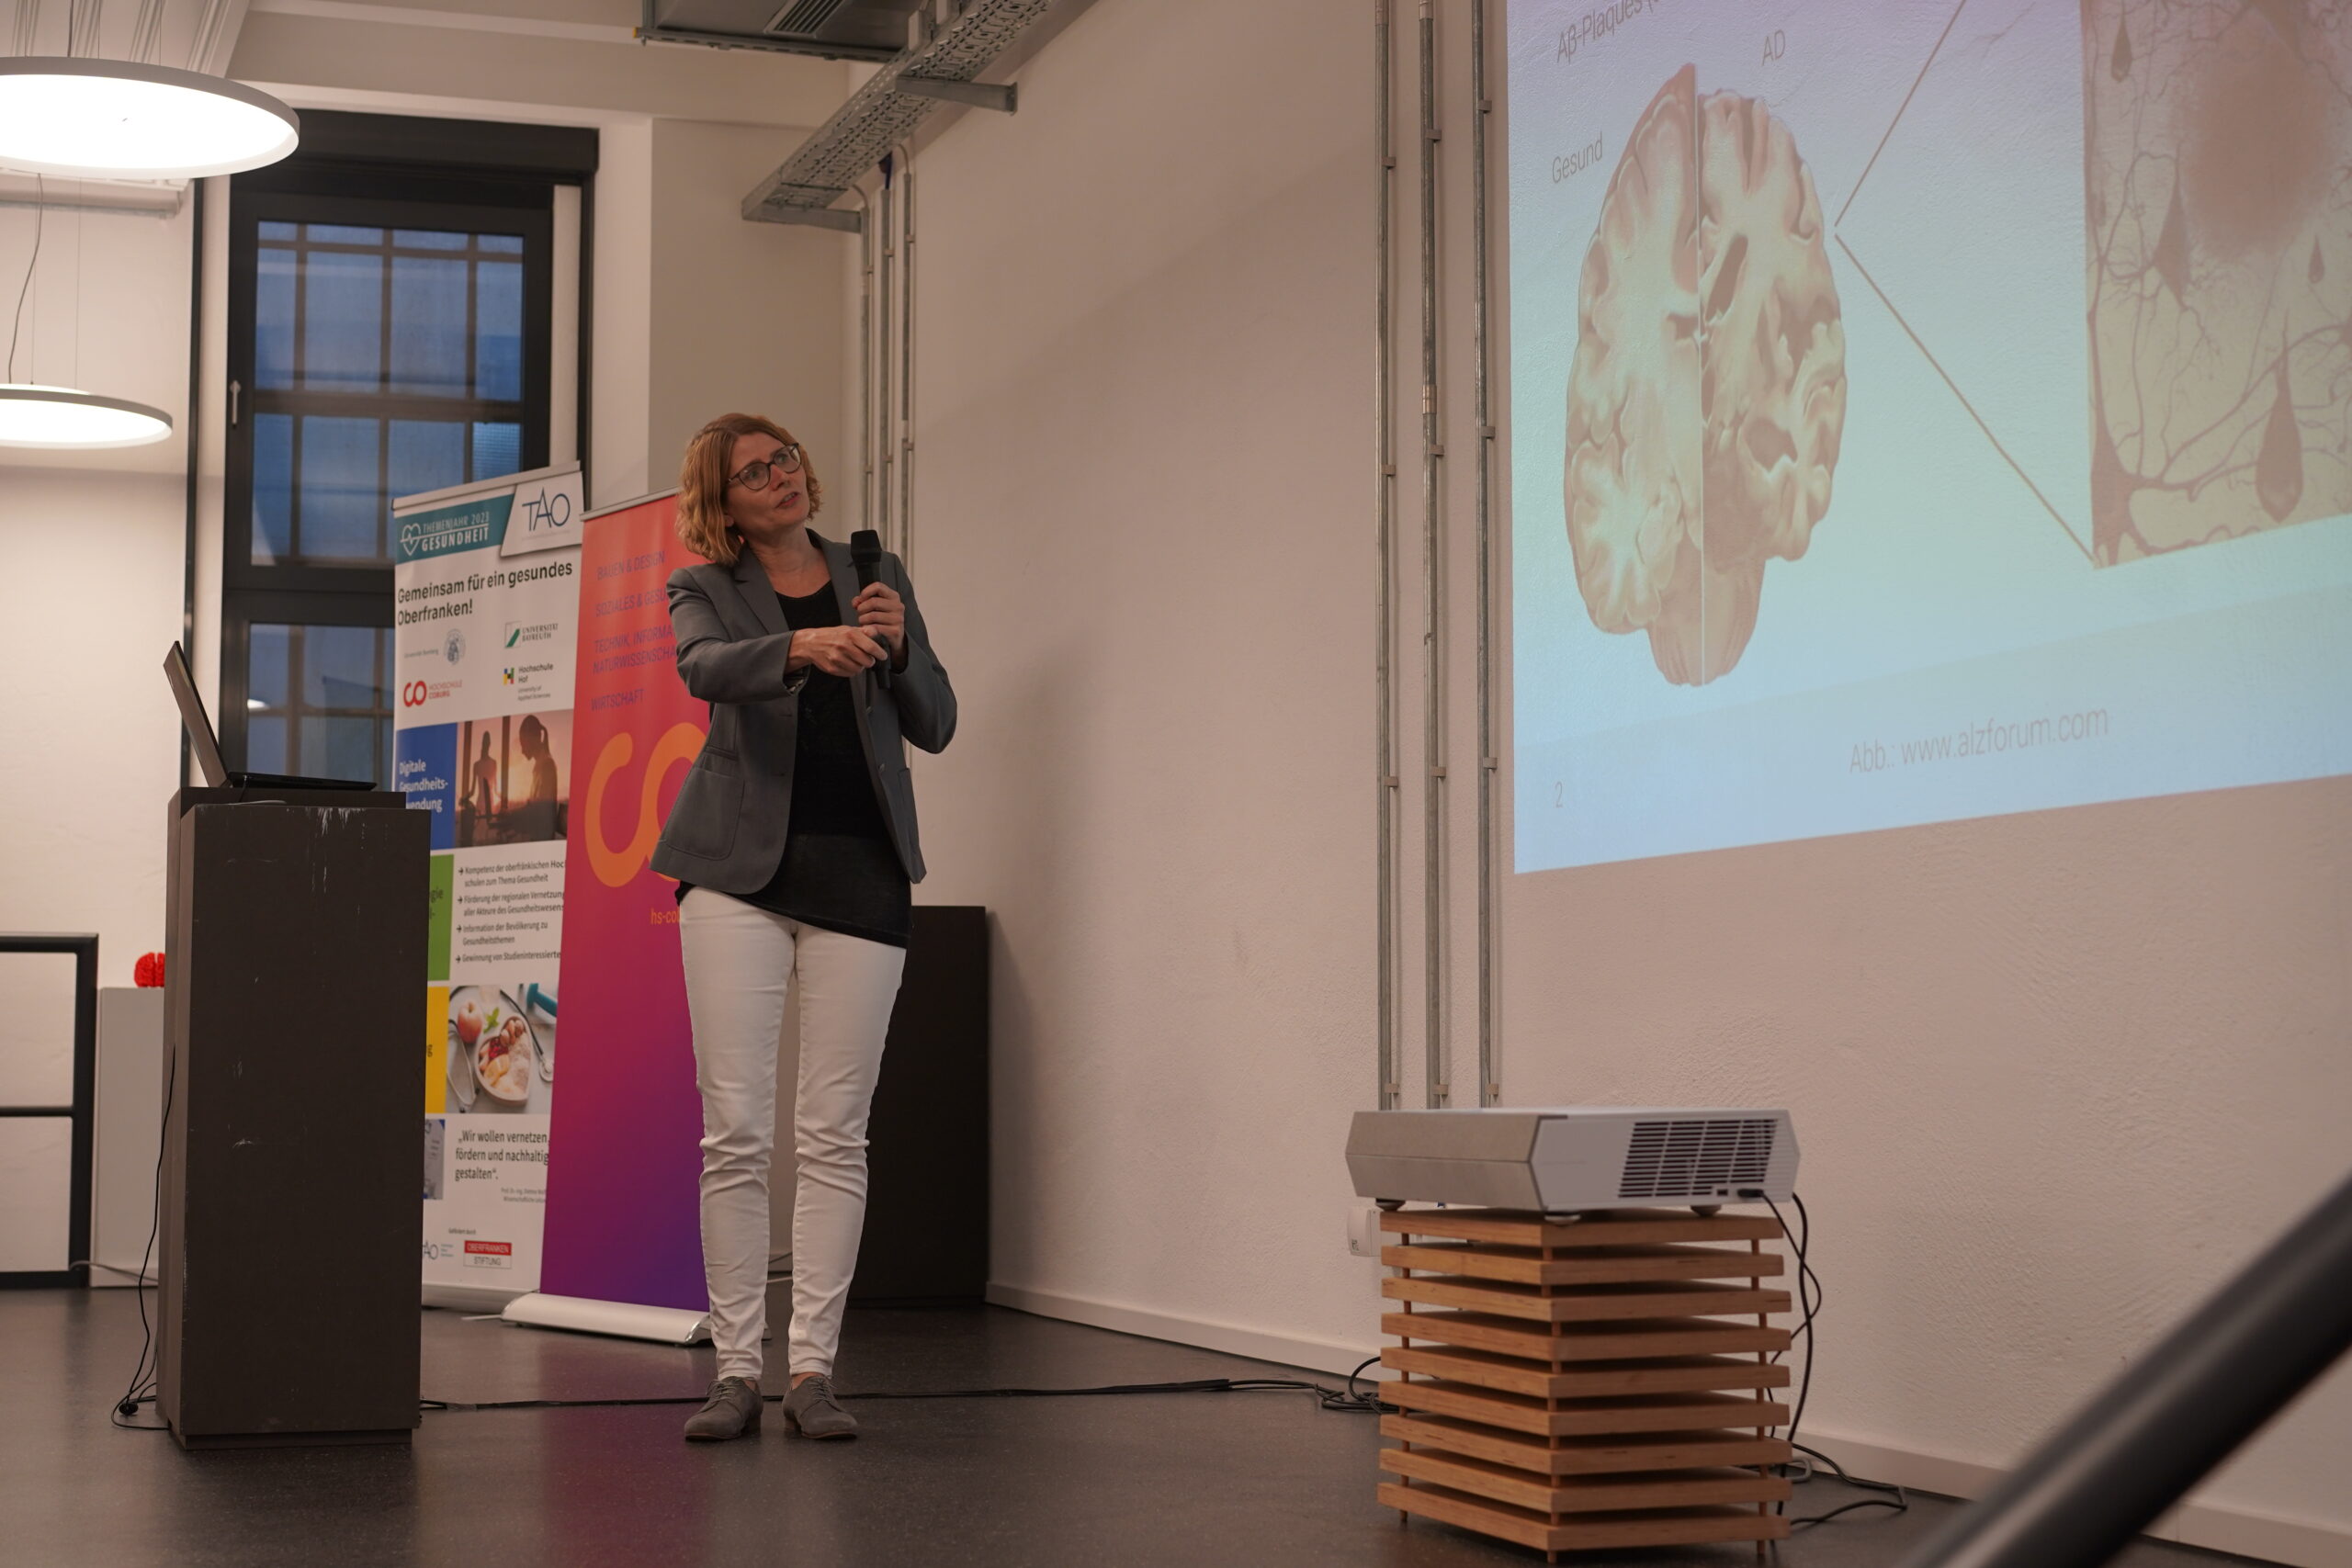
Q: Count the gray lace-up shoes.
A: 2